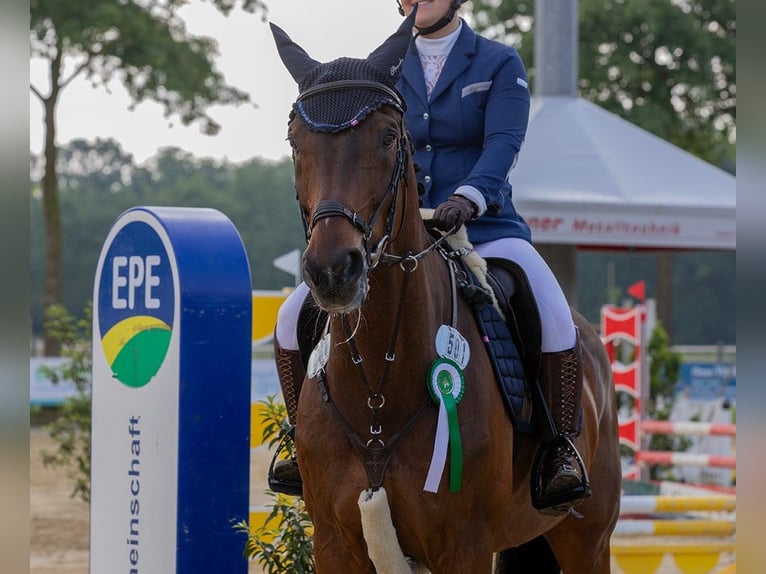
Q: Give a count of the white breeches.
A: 1